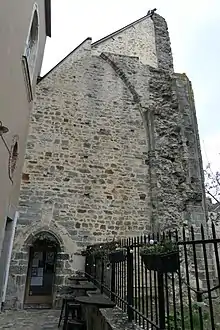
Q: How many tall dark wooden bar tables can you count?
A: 3